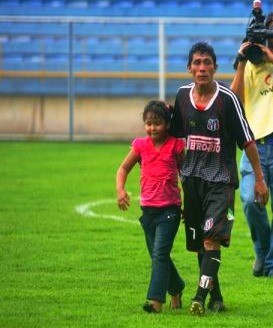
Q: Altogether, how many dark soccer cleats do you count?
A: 2